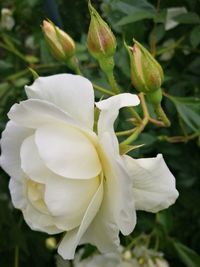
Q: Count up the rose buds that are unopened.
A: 3